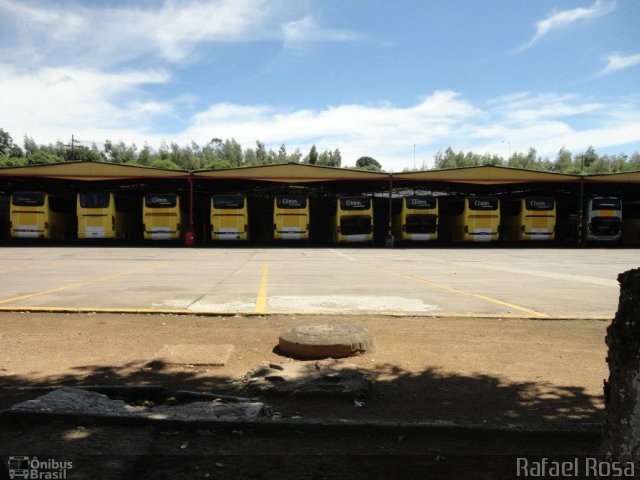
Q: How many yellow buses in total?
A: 9